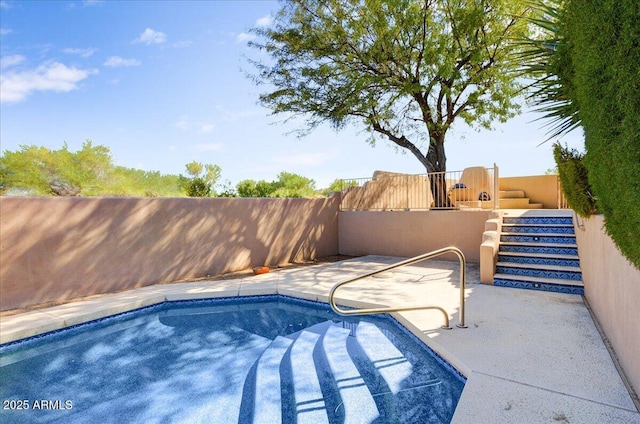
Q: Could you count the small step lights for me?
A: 2